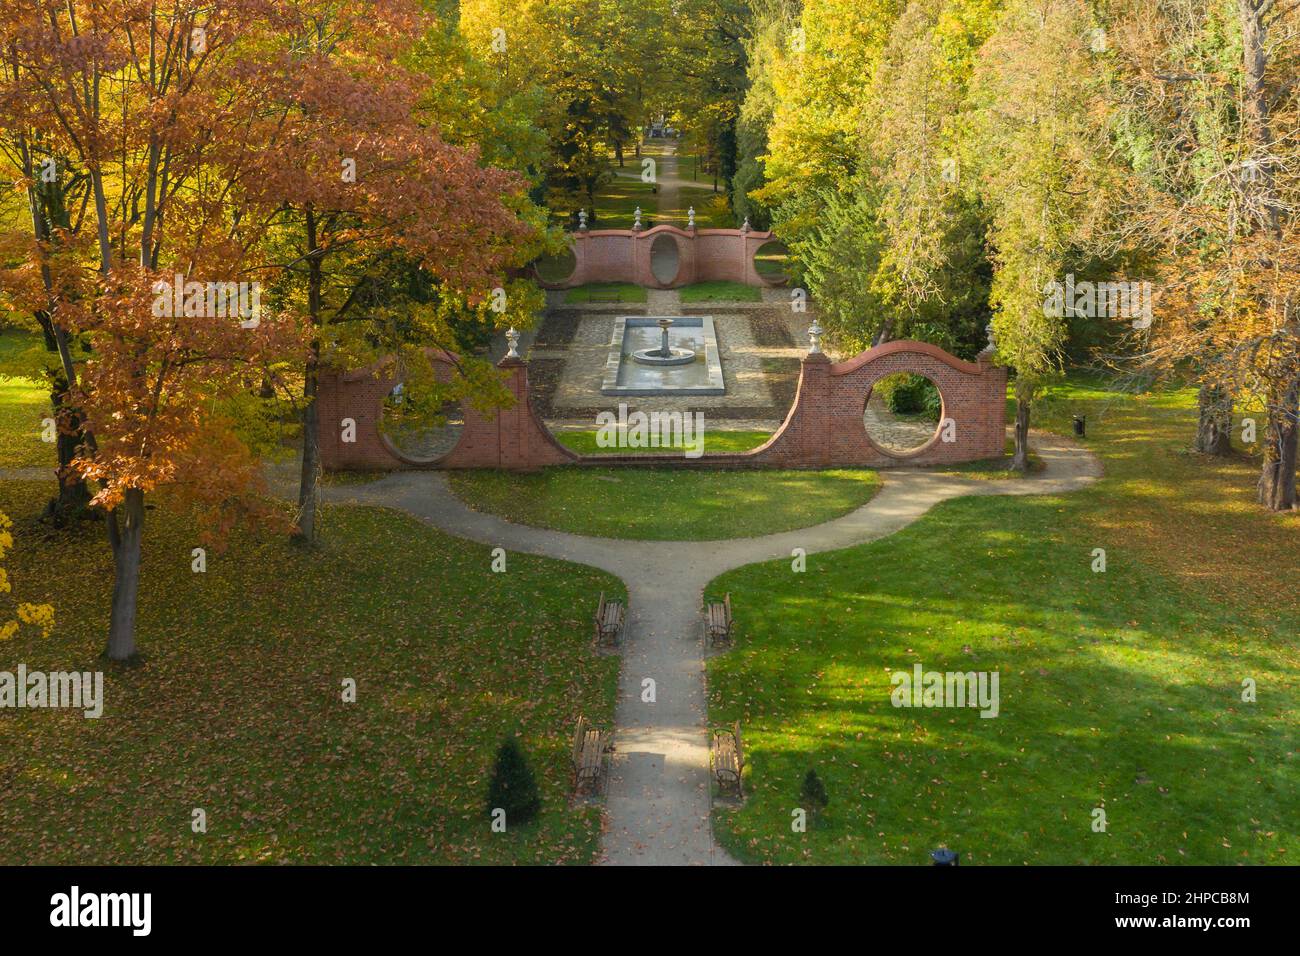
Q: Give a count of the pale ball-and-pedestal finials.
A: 7